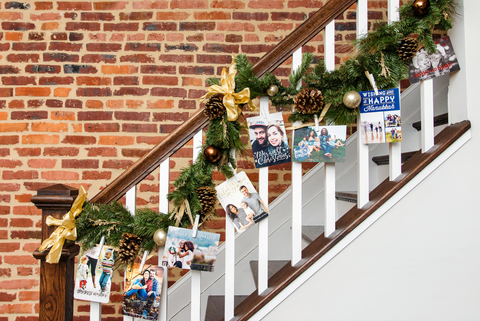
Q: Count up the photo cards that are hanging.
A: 8